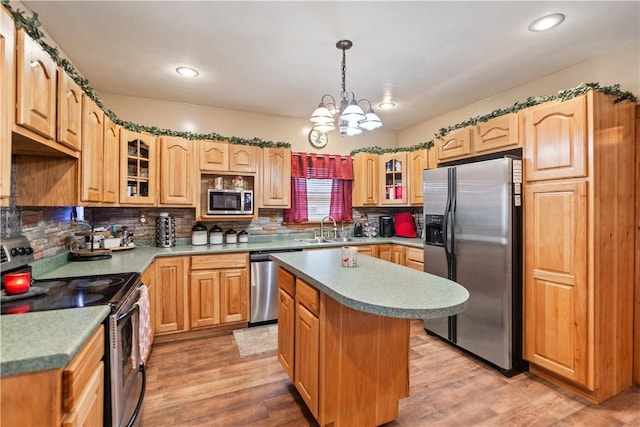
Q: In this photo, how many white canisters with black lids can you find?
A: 4